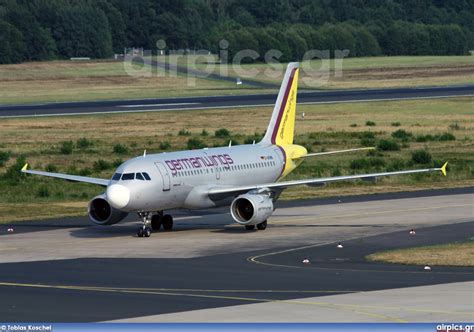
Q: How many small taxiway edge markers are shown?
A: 5